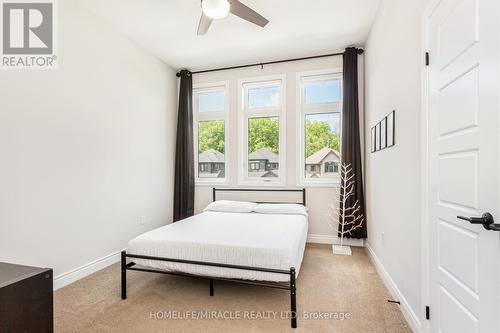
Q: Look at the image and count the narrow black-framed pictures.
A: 4